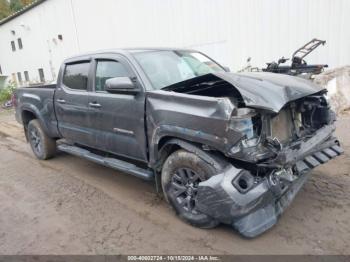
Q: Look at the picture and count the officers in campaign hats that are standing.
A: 0